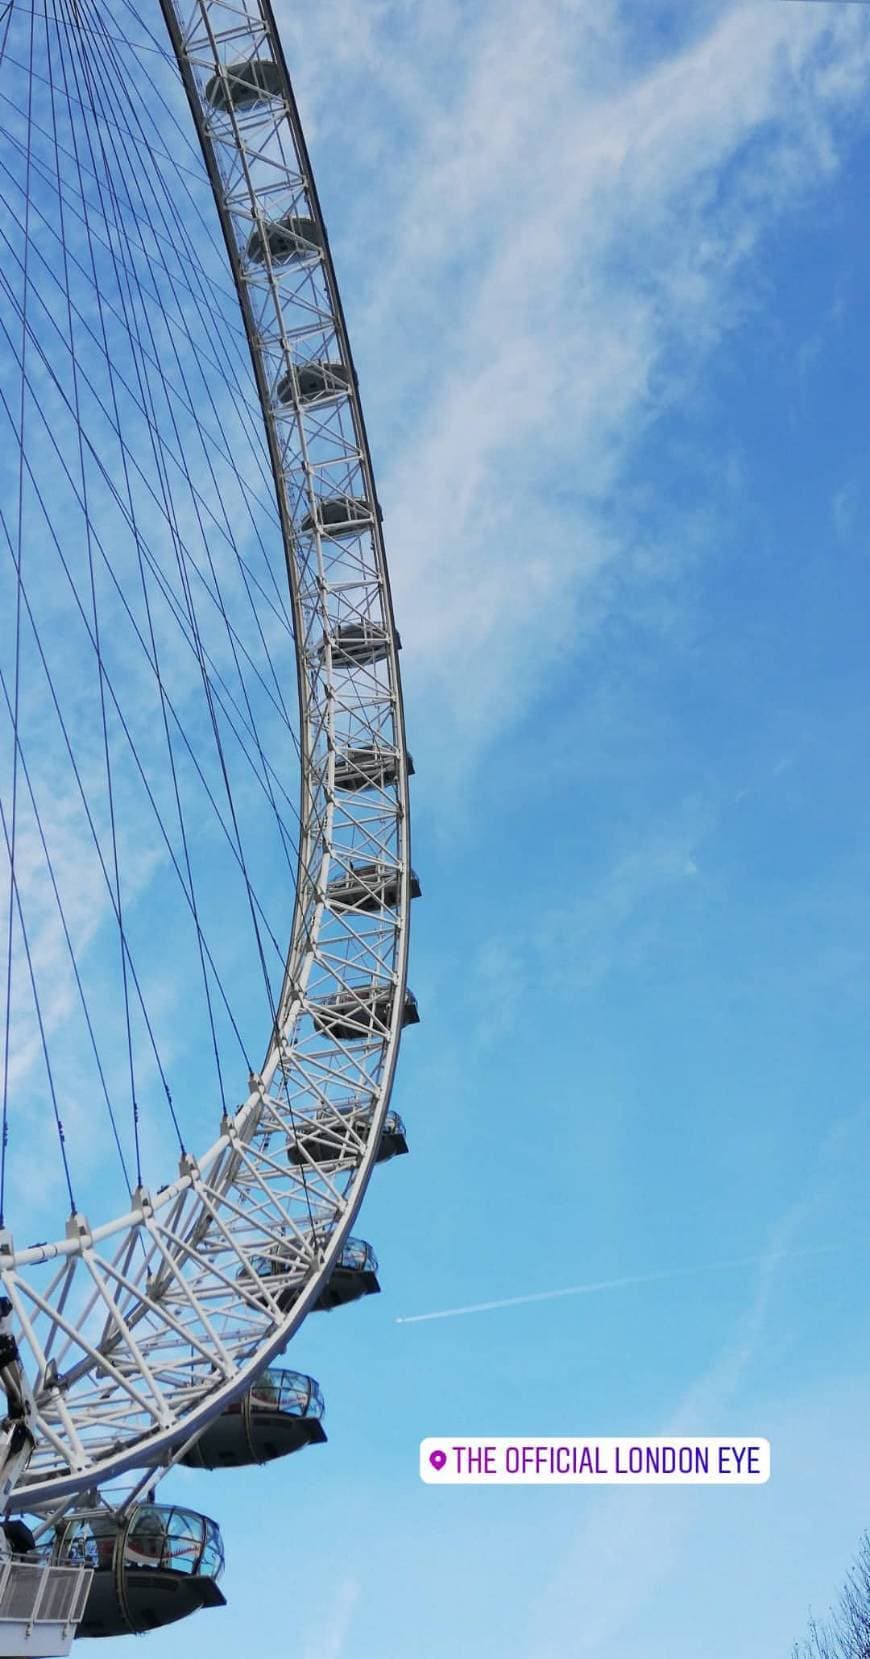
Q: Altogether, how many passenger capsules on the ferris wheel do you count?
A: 12